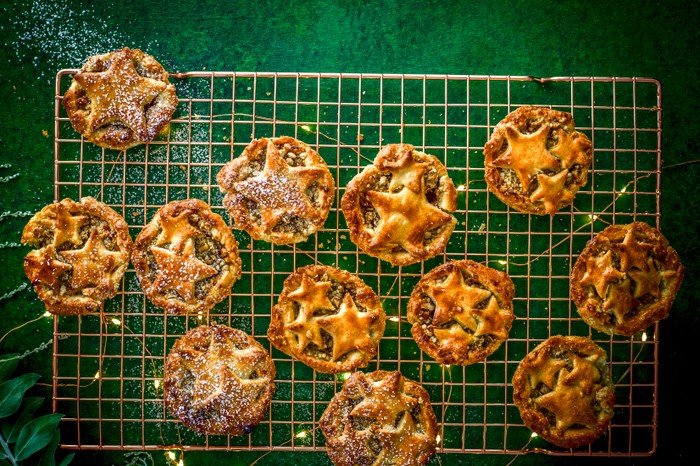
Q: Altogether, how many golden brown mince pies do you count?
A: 12